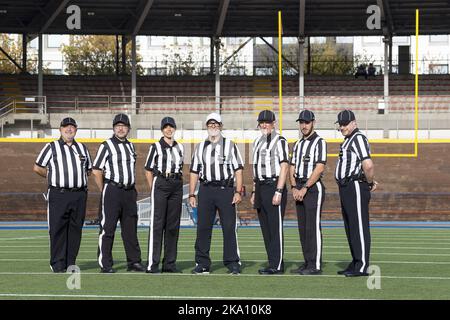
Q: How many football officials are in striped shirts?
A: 7